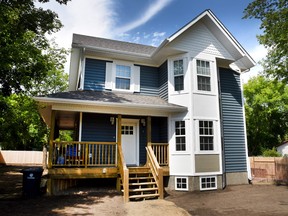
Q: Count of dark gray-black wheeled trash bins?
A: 1